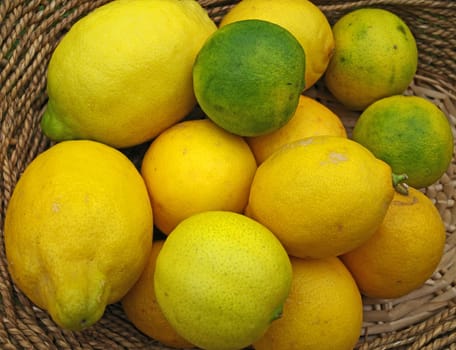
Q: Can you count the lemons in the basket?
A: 10